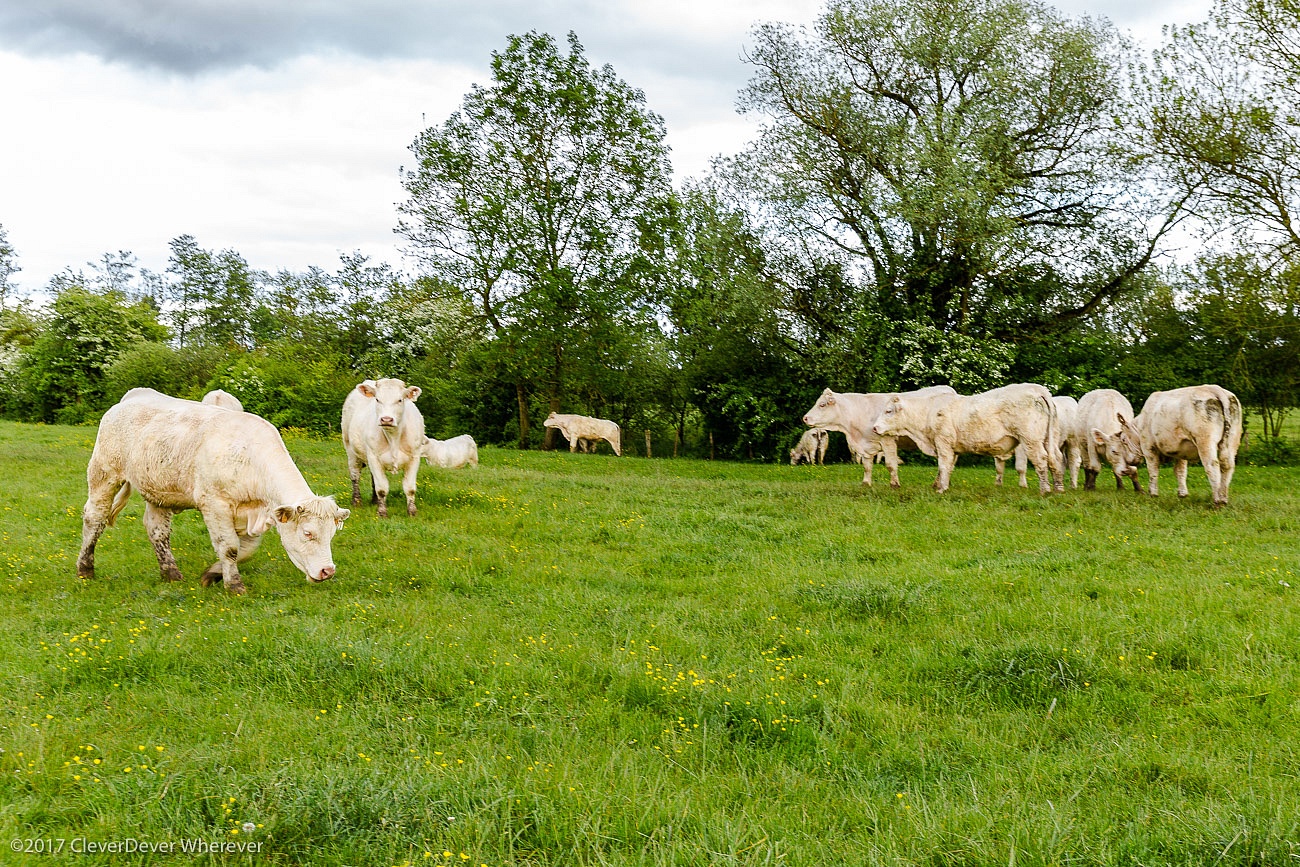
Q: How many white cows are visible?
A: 11